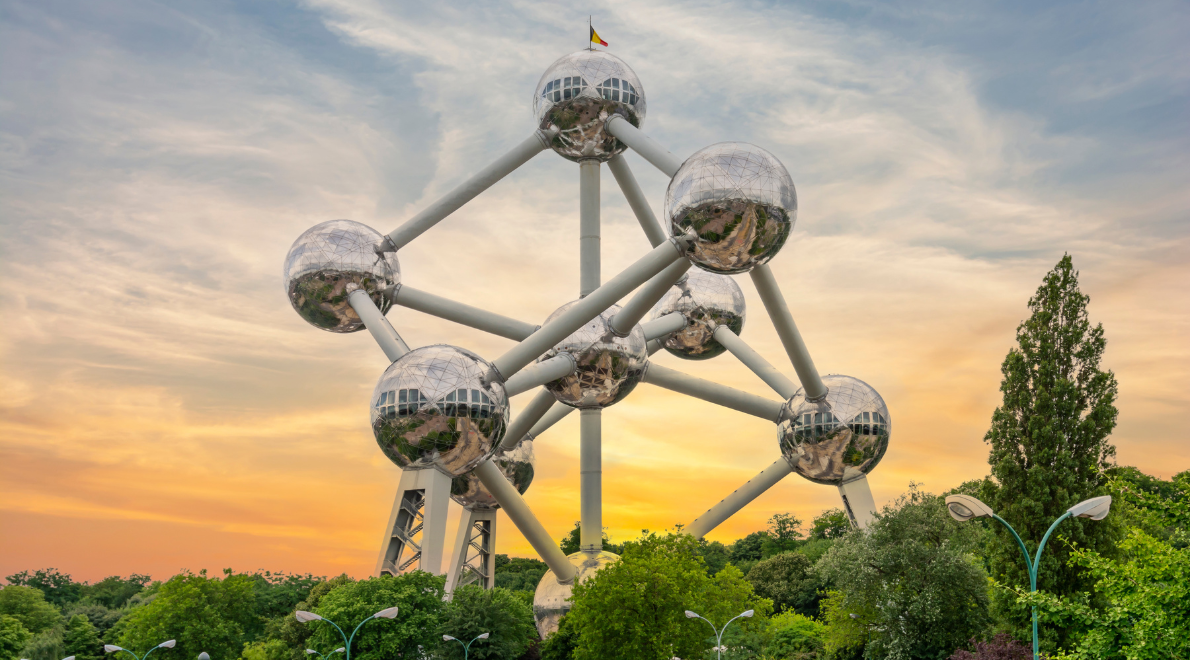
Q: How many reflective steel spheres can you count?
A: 9